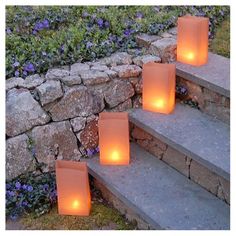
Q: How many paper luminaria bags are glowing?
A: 4